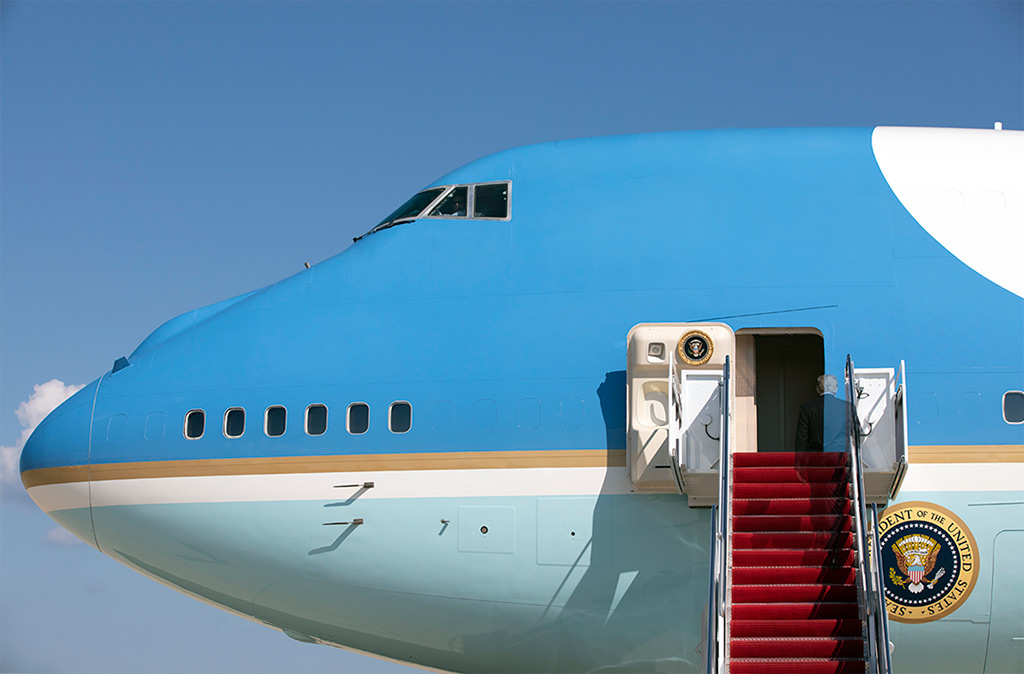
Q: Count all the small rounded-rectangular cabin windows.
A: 7